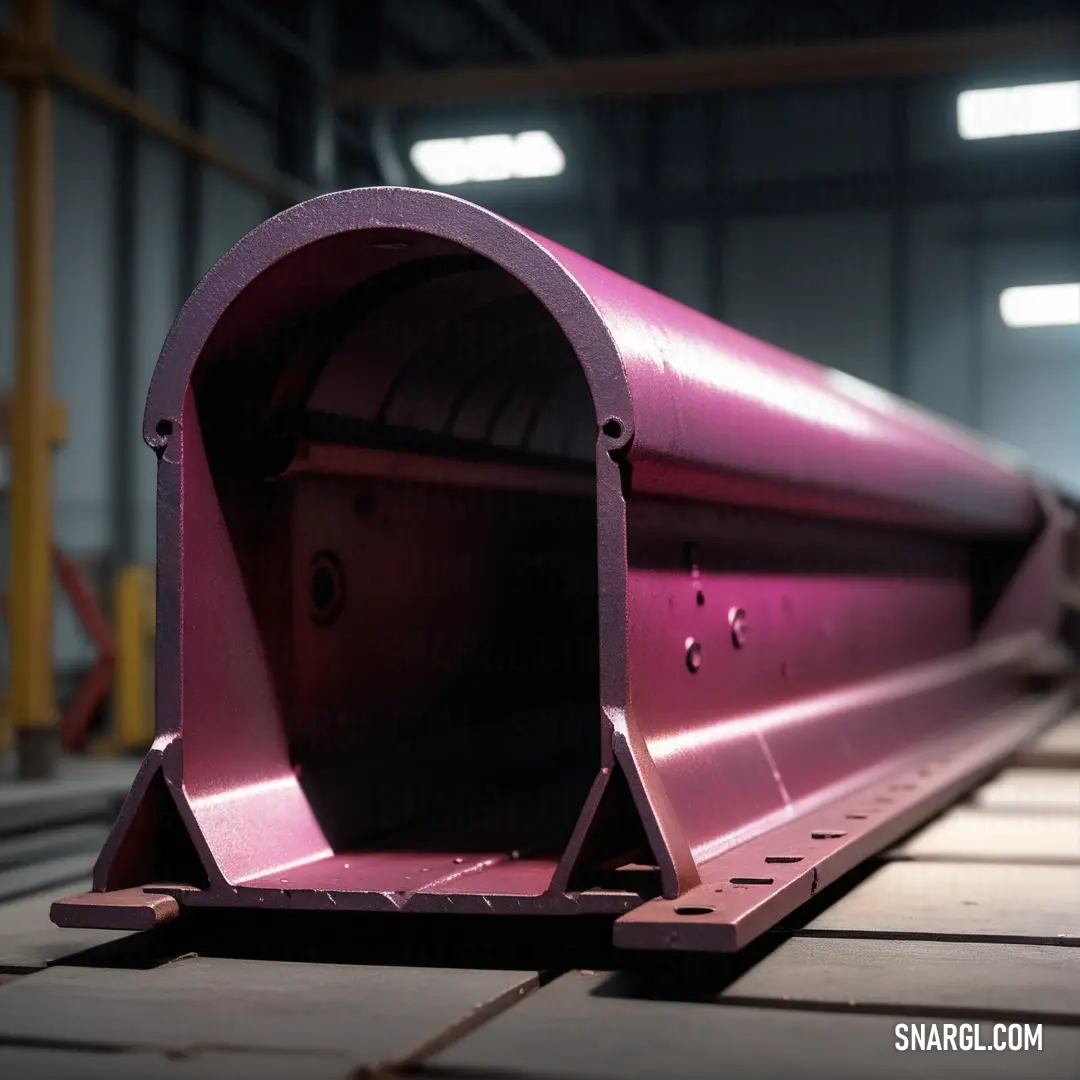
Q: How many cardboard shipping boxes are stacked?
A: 0